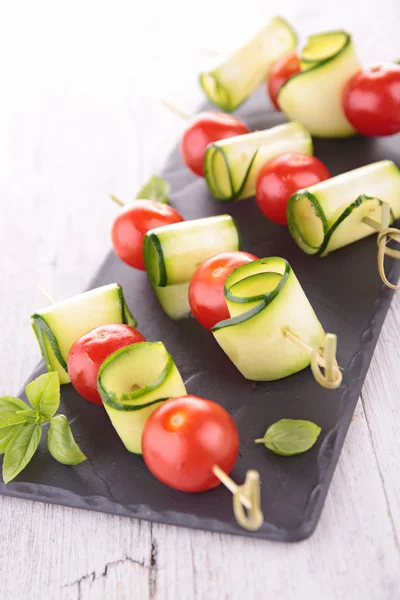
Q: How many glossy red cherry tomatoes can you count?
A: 8